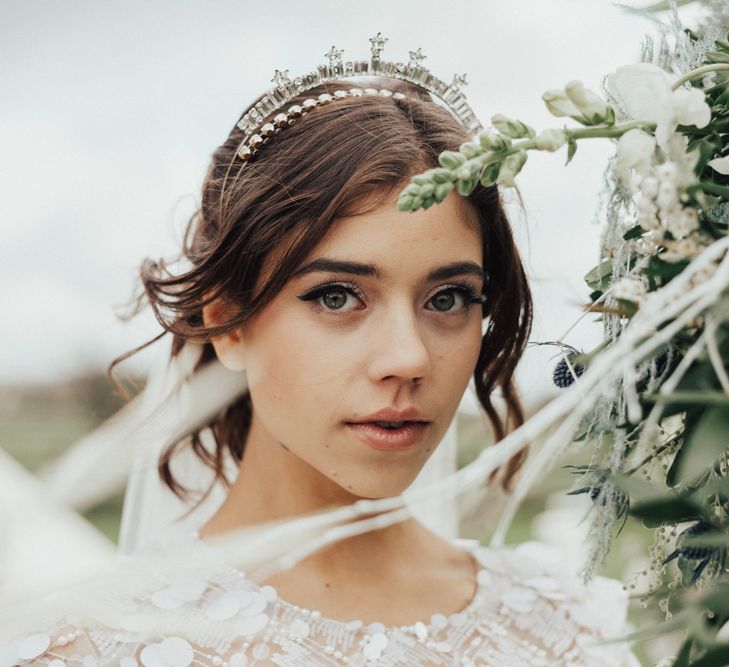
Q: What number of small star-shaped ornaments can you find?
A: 5